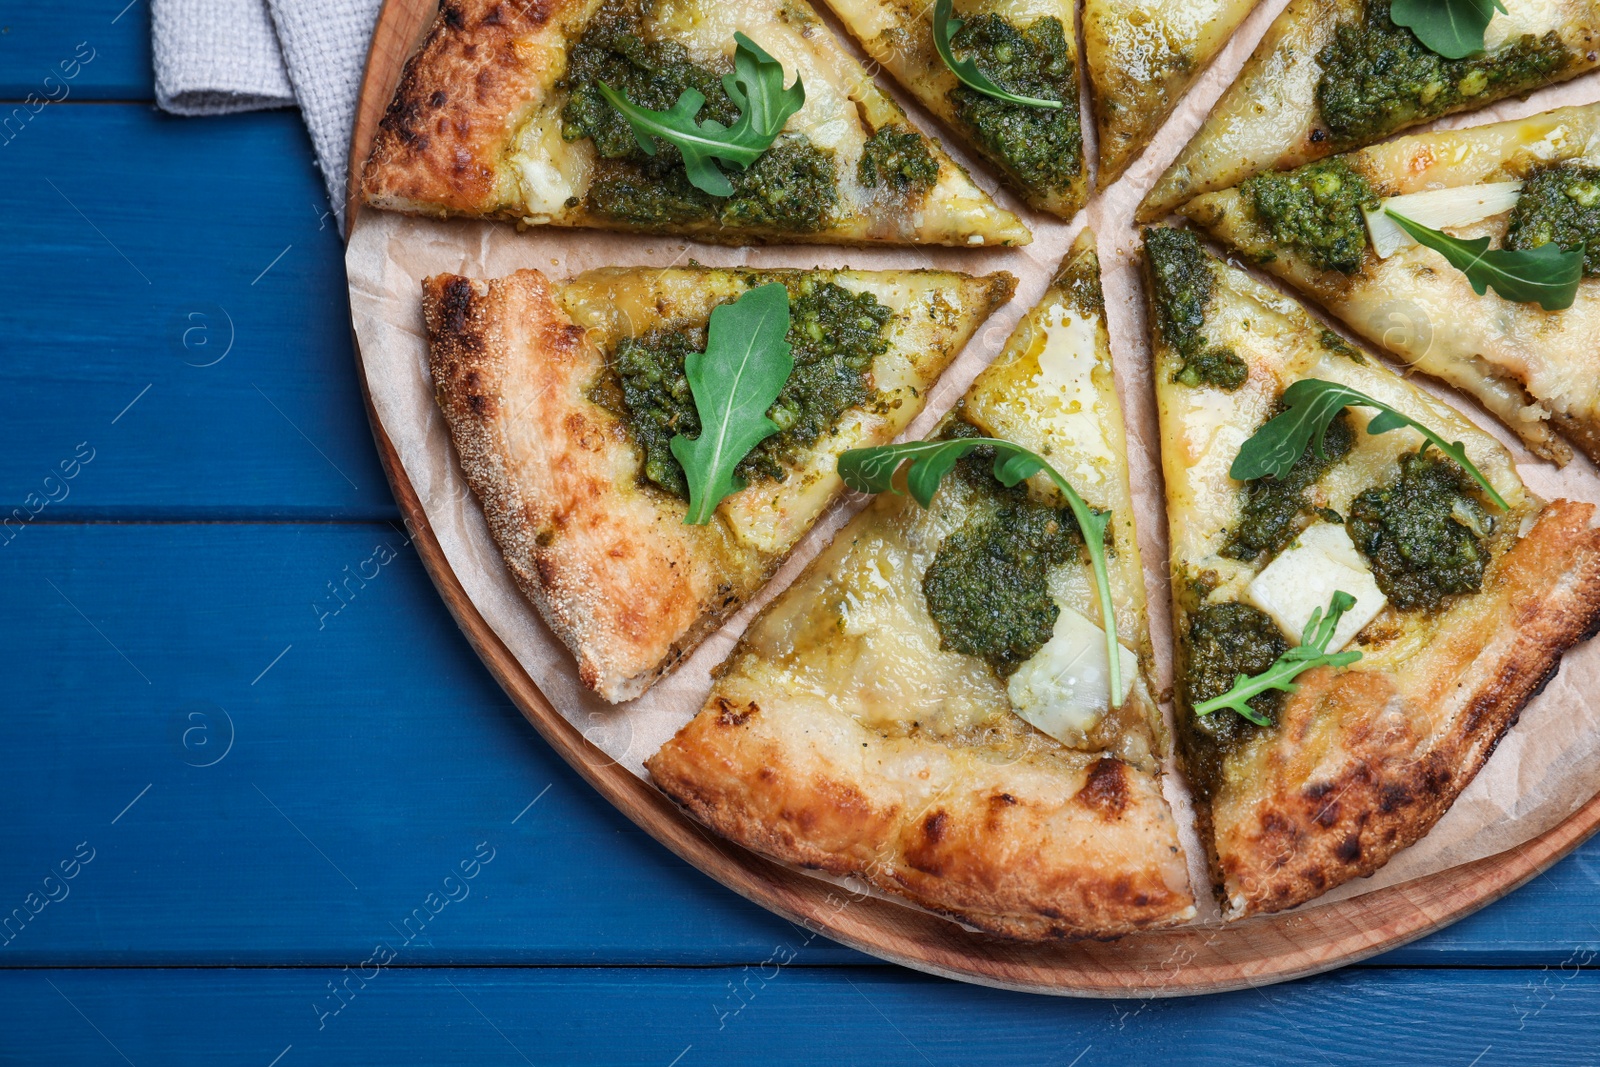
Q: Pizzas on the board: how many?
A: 1